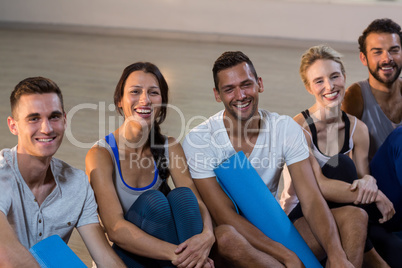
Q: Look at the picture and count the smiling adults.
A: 5